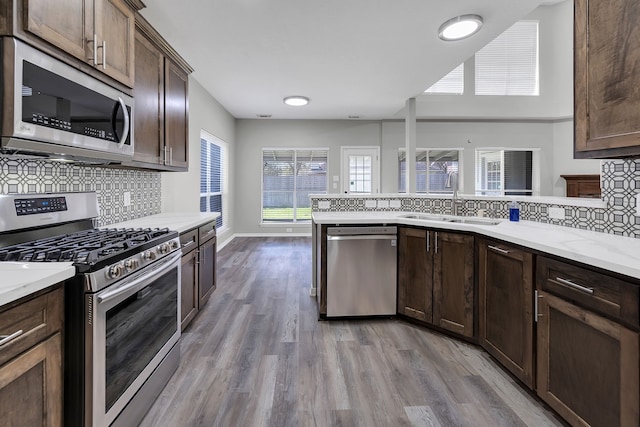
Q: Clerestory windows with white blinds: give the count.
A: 2